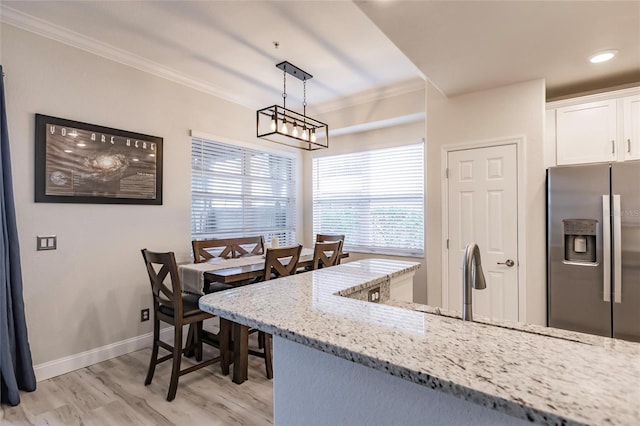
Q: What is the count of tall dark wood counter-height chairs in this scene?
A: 4